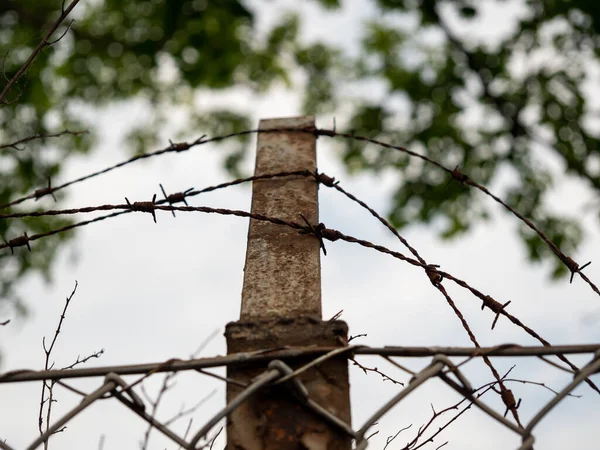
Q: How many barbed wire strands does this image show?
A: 3